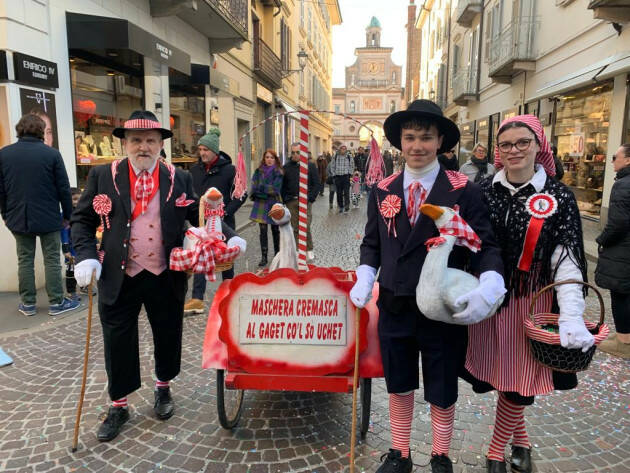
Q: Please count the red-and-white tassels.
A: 2